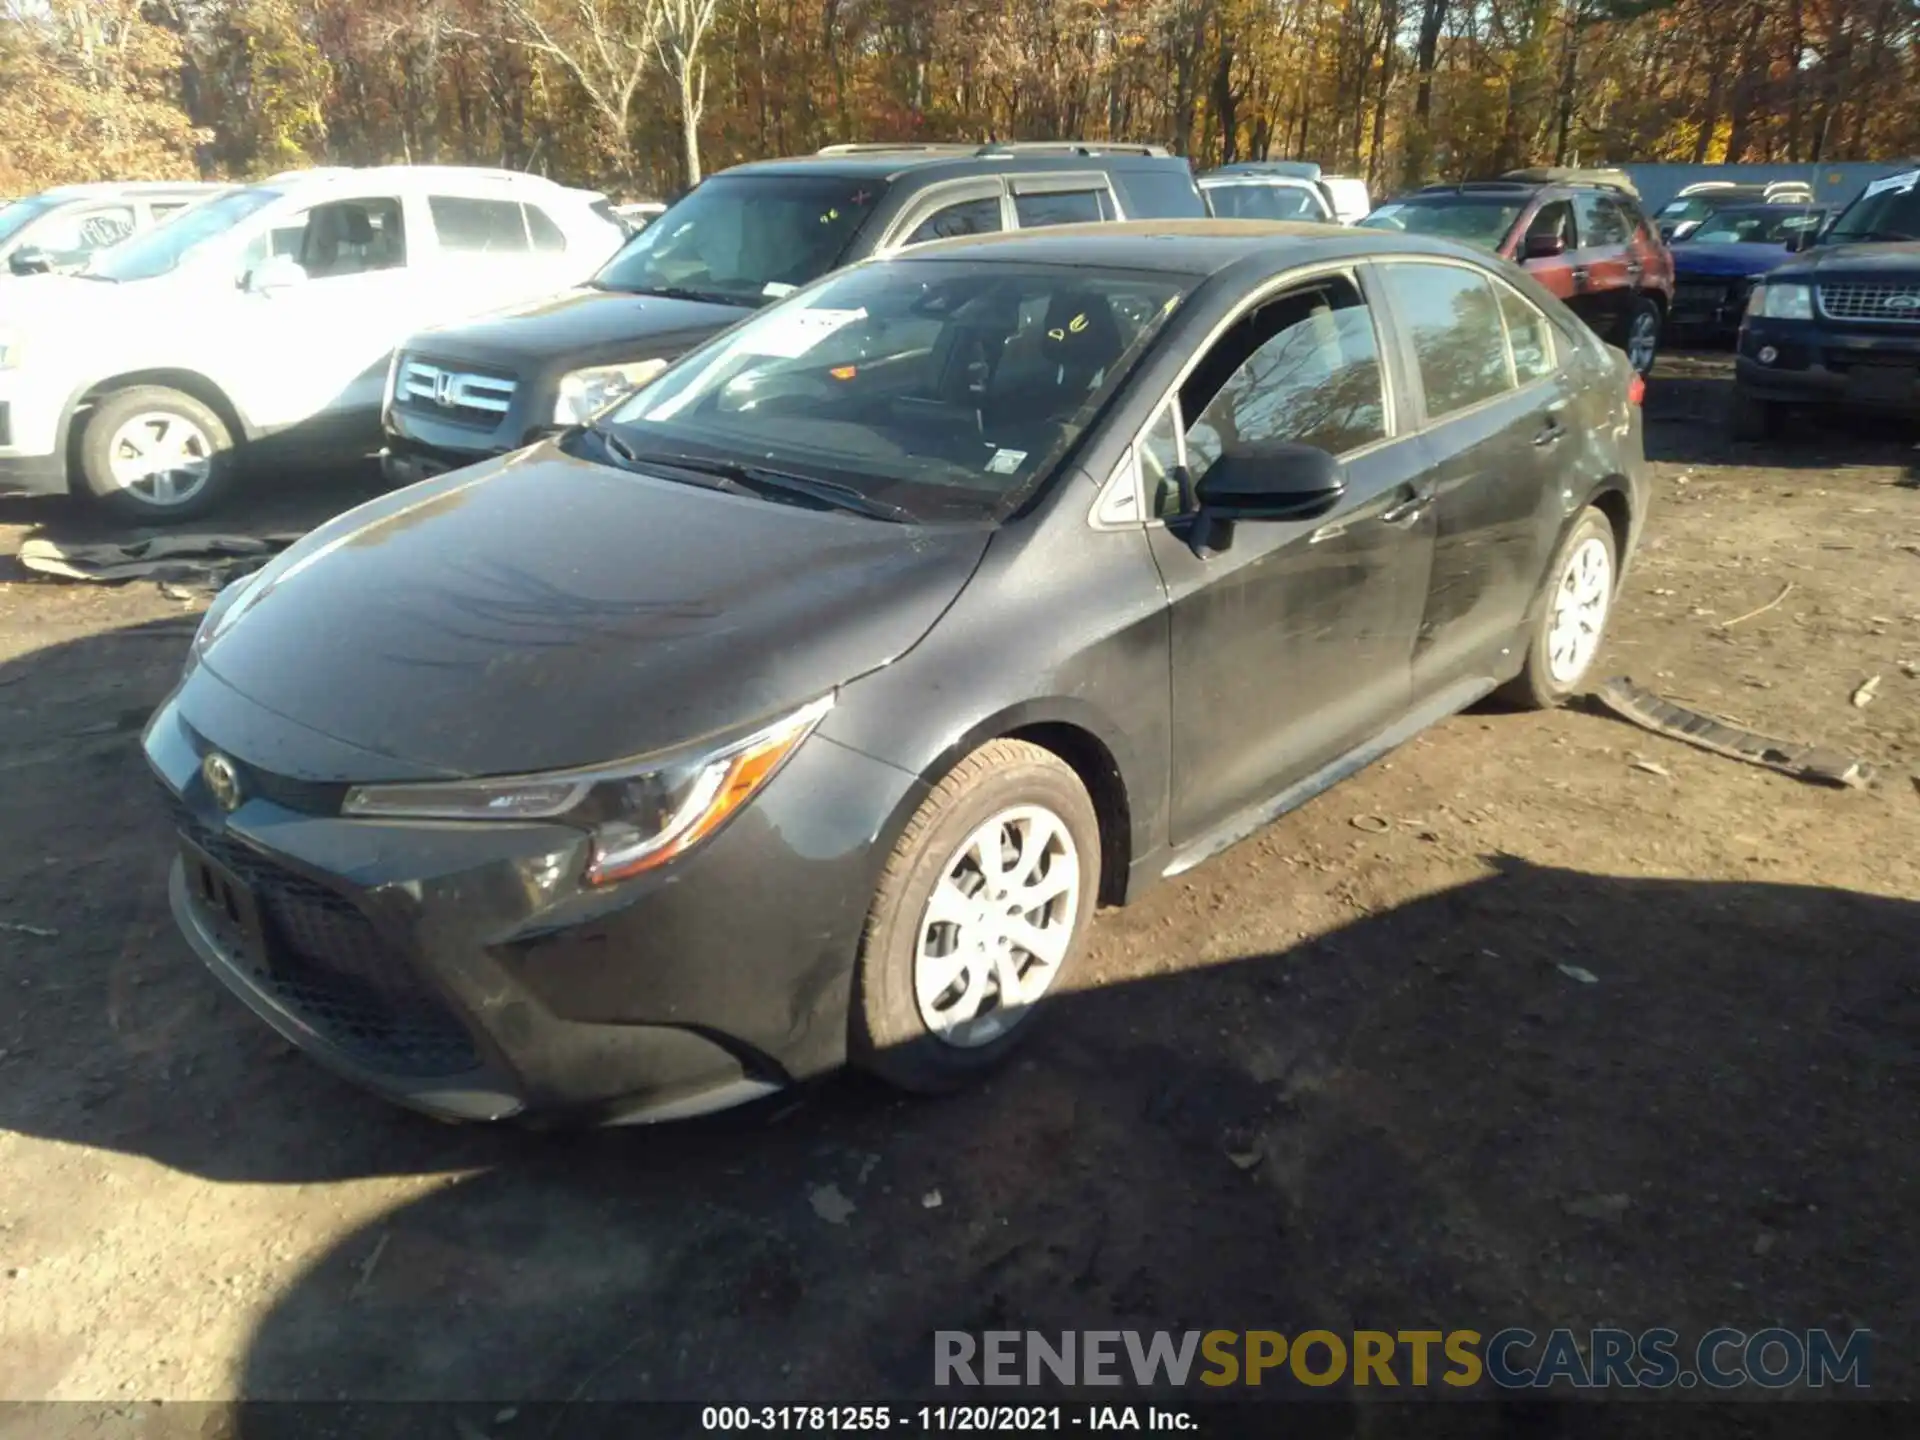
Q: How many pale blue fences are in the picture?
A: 1